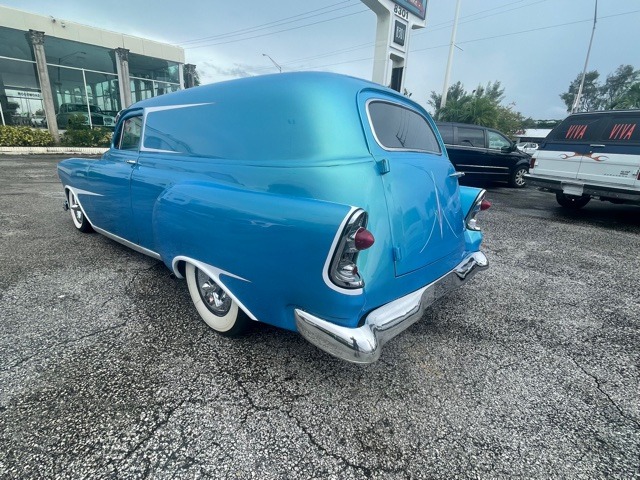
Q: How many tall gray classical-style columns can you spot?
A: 3